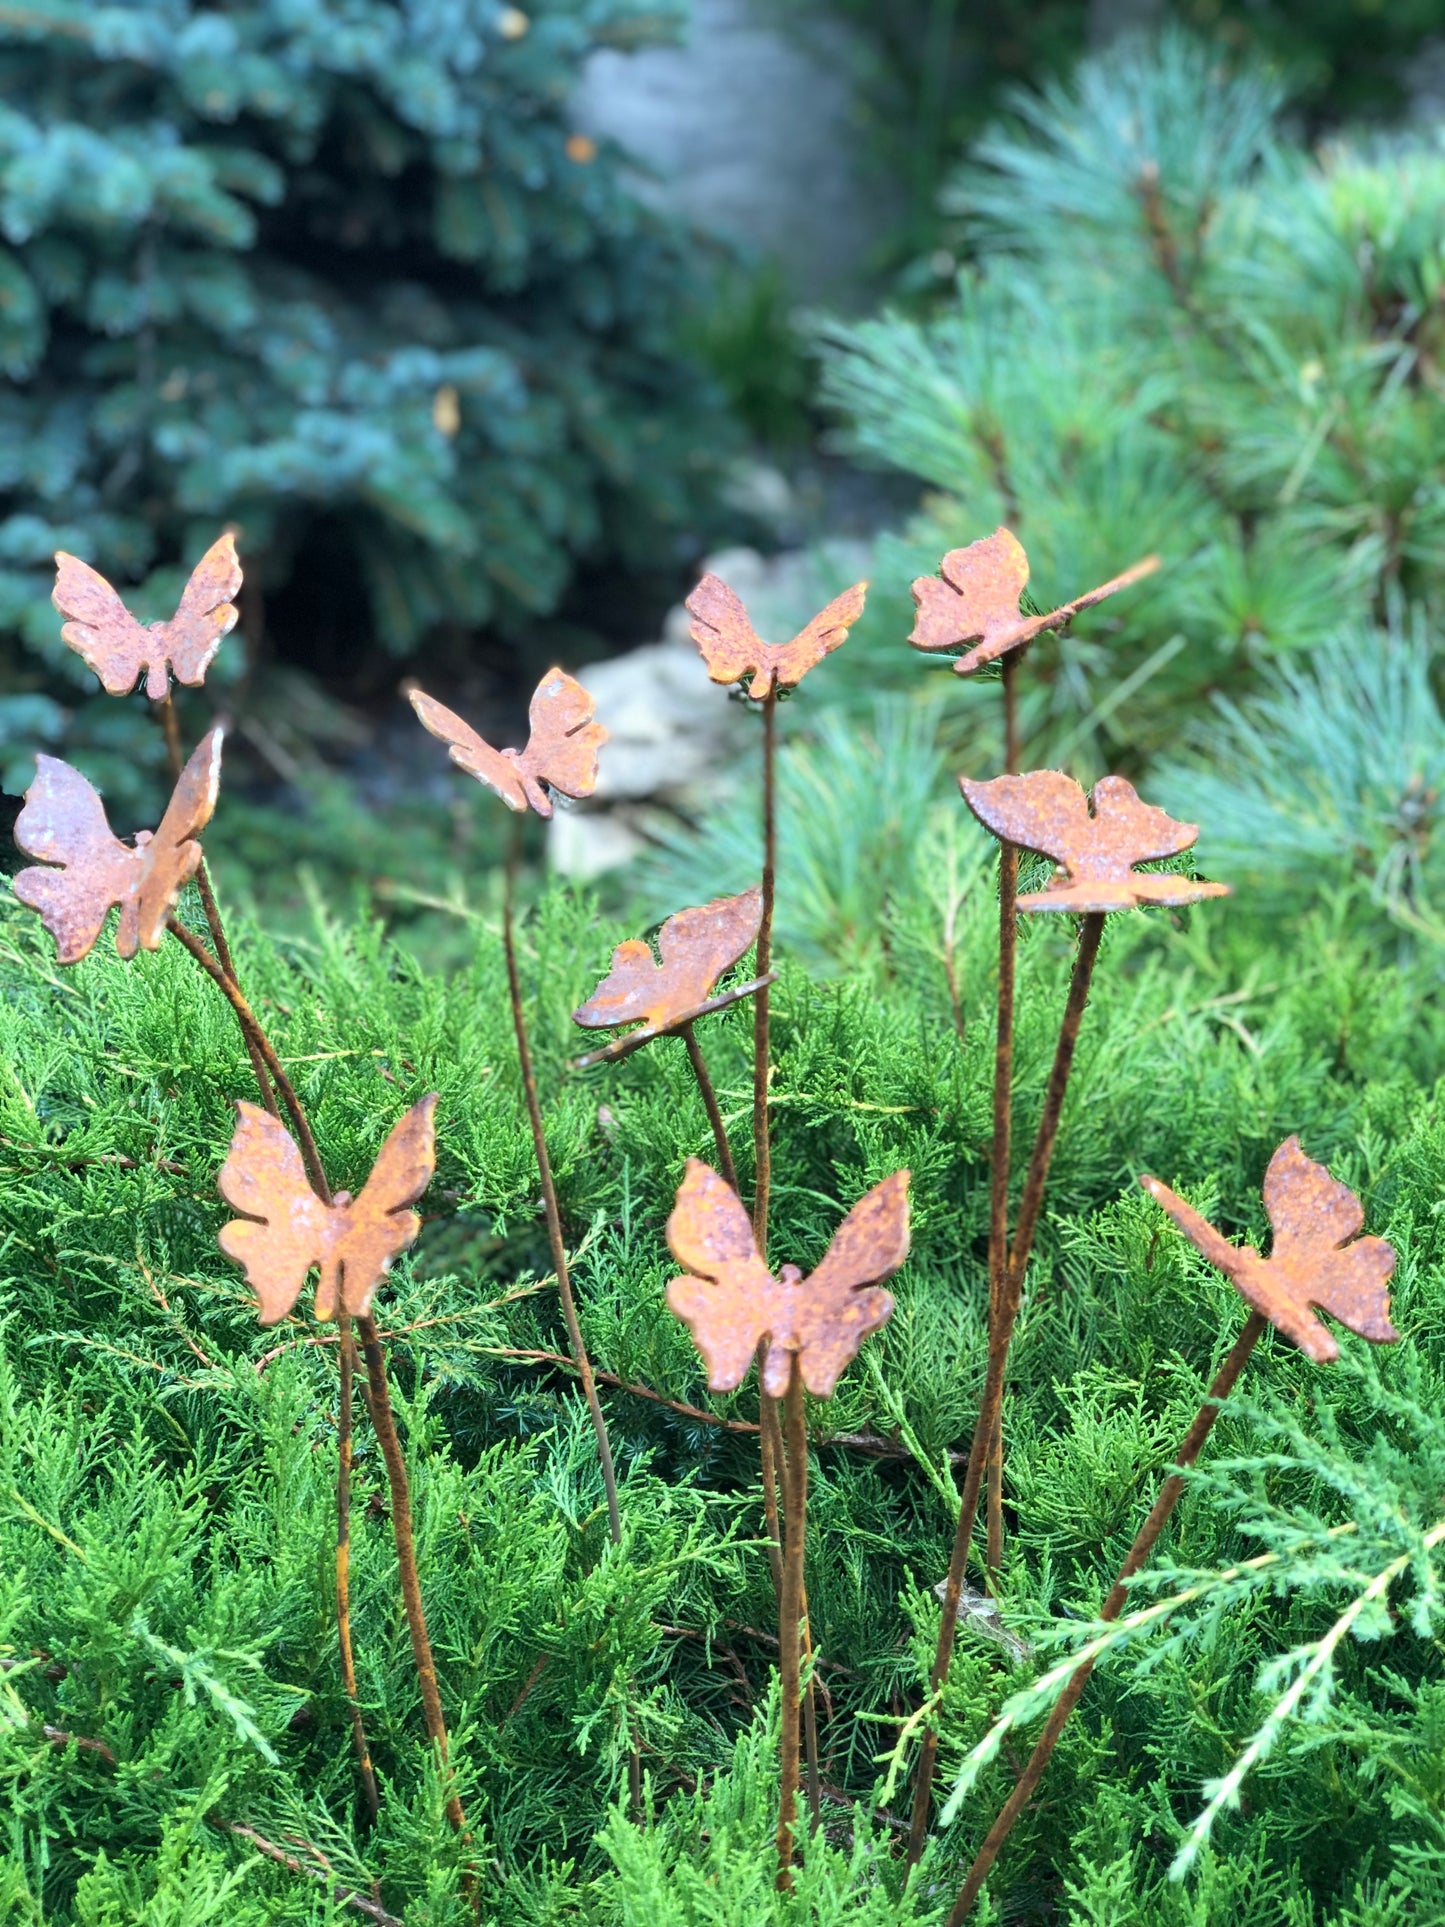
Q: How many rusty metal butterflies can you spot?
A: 10